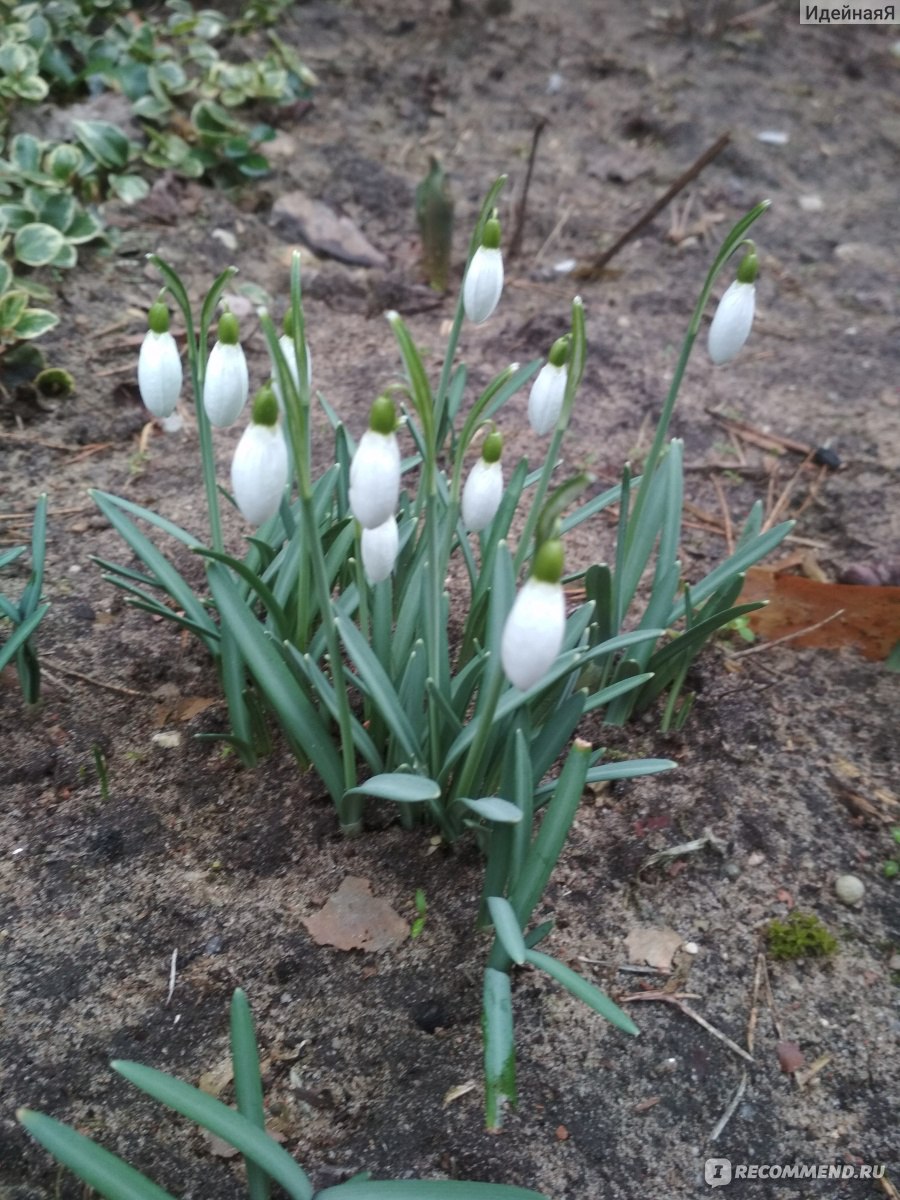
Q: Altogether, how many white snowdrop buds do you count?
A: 11